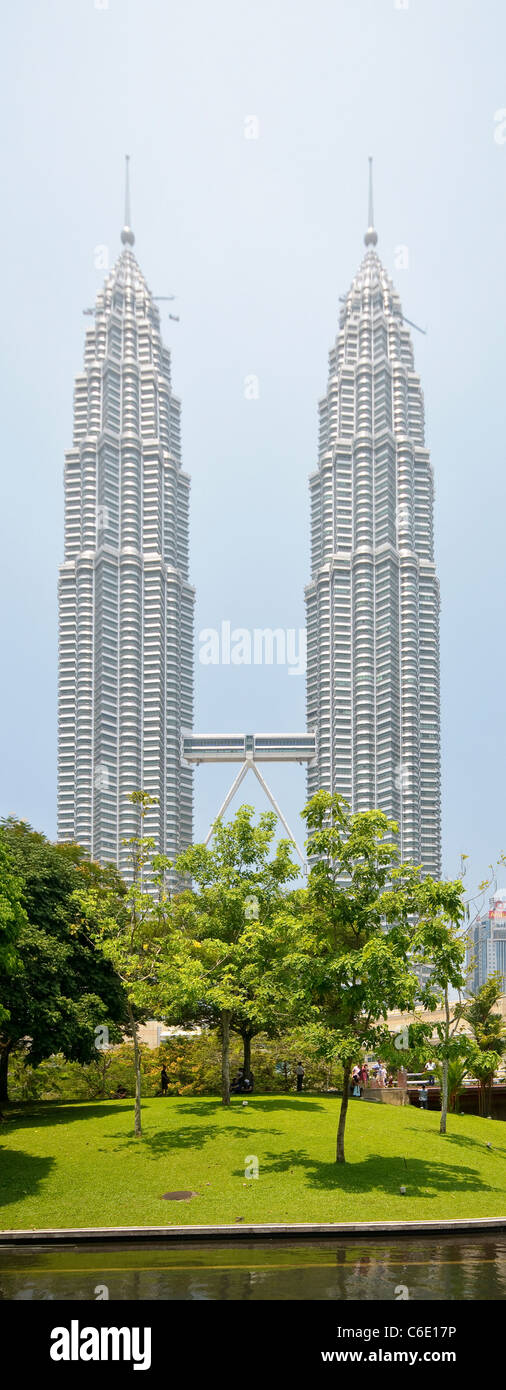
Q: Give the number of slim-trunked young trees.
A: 4